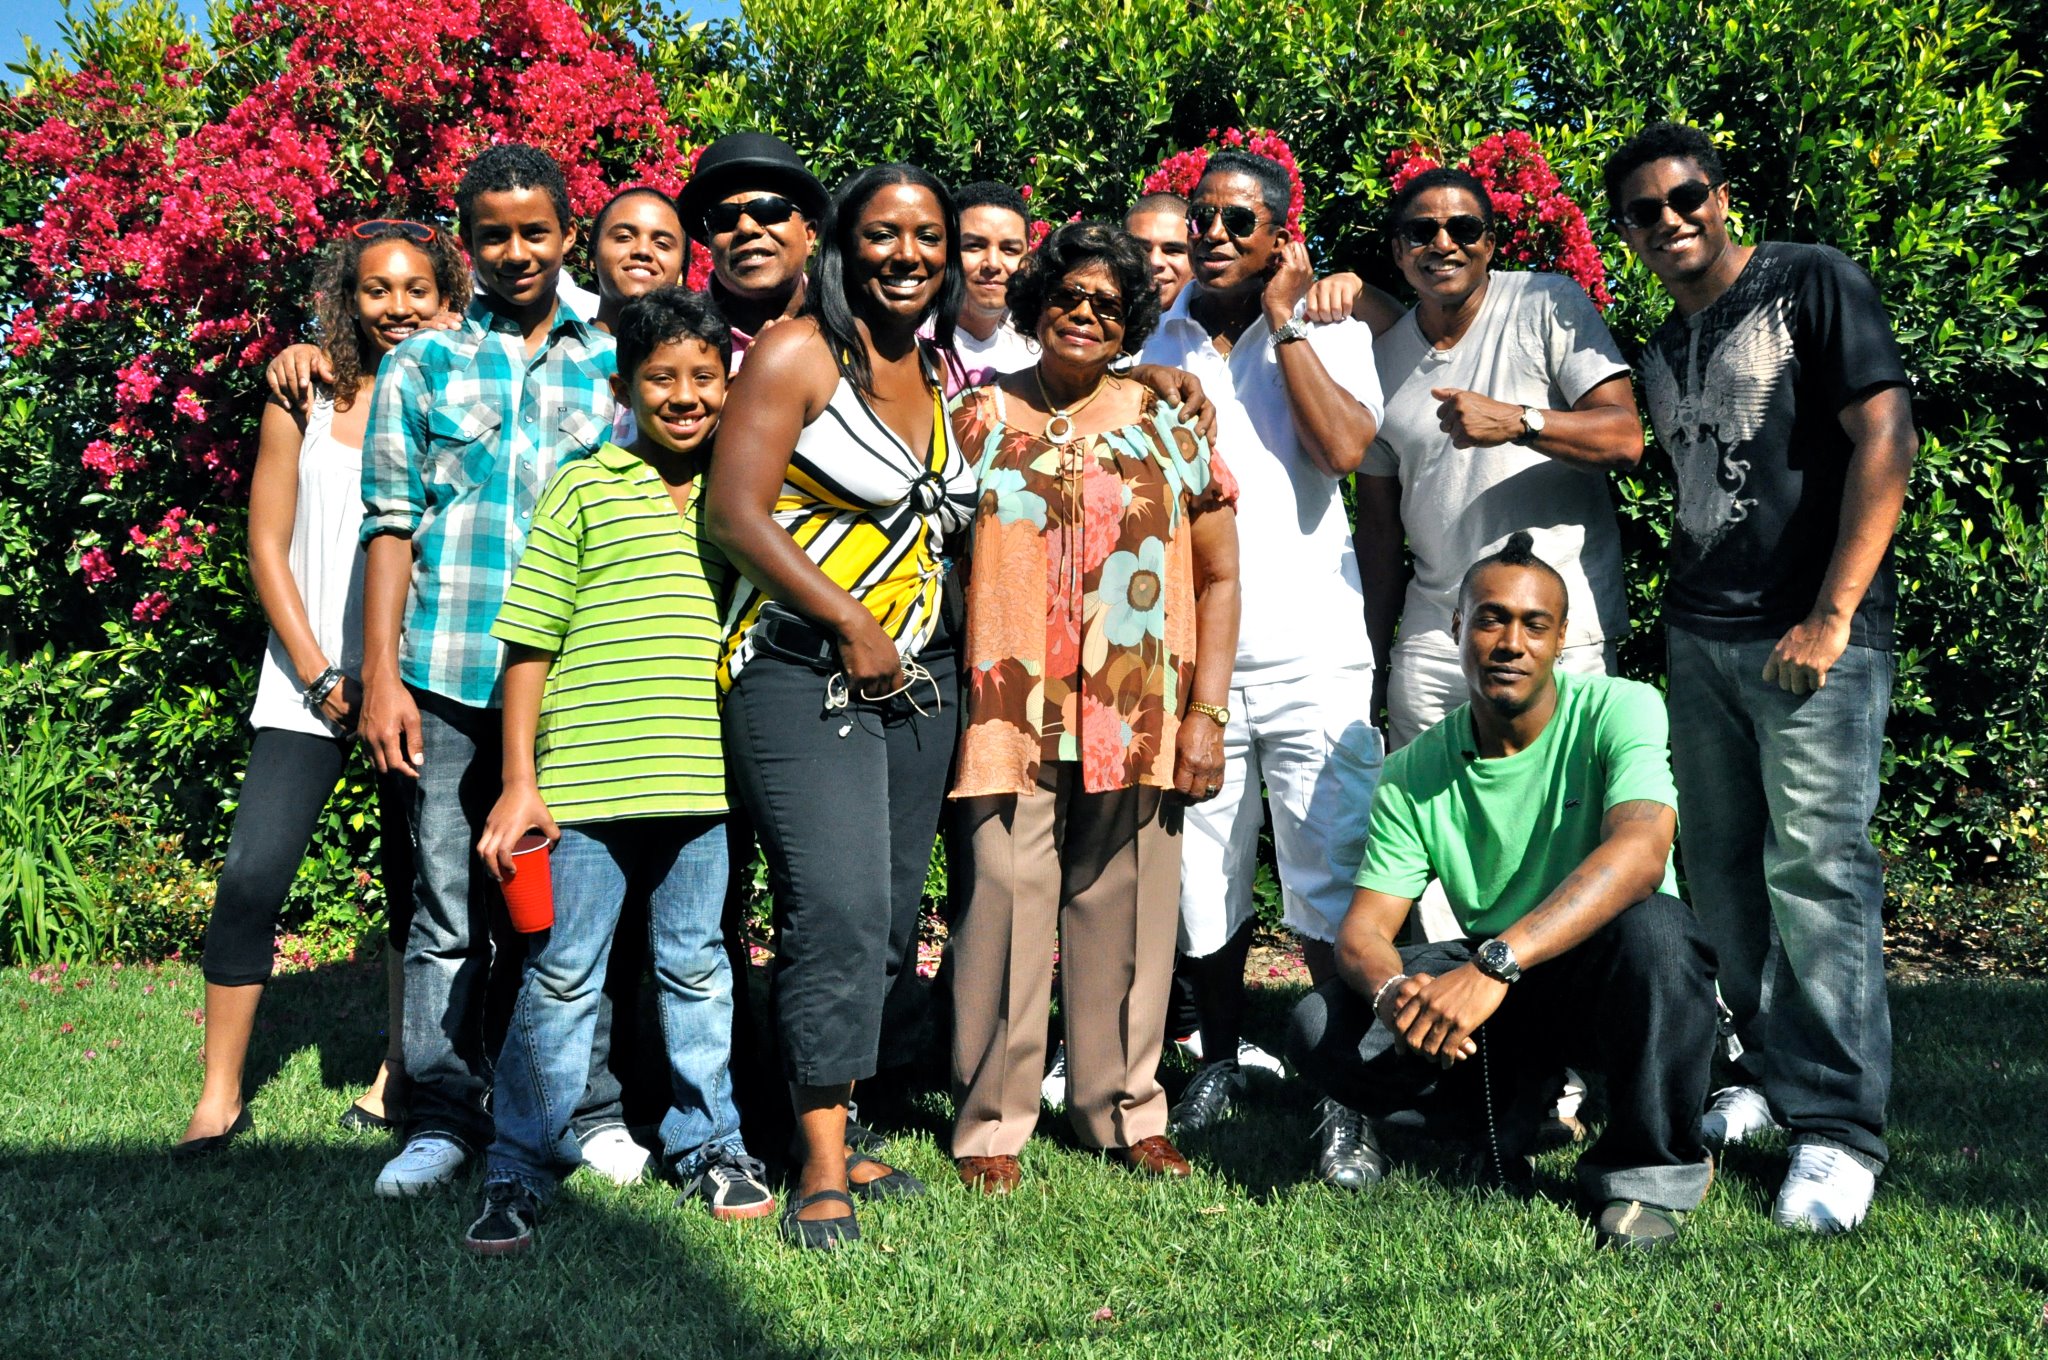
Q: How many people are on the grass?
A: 13